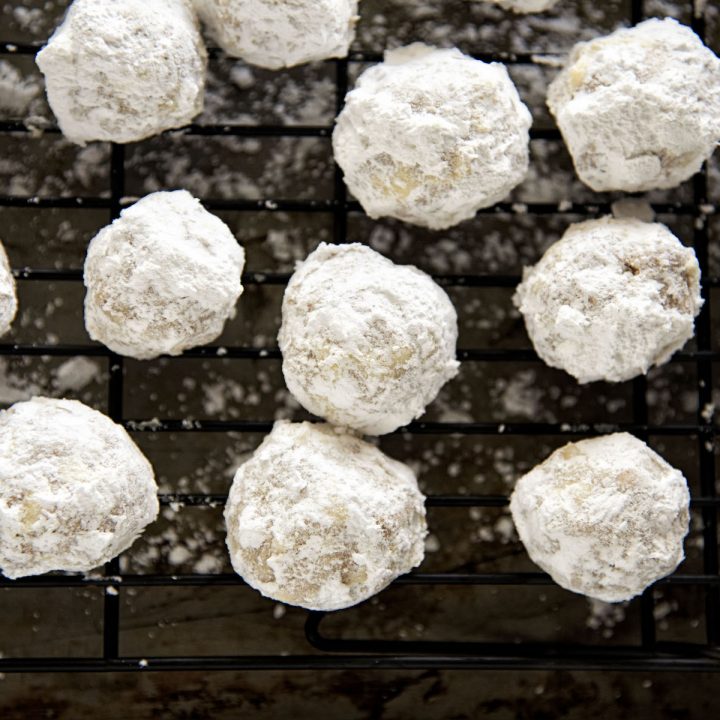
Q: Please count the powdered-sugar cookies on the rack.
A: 12